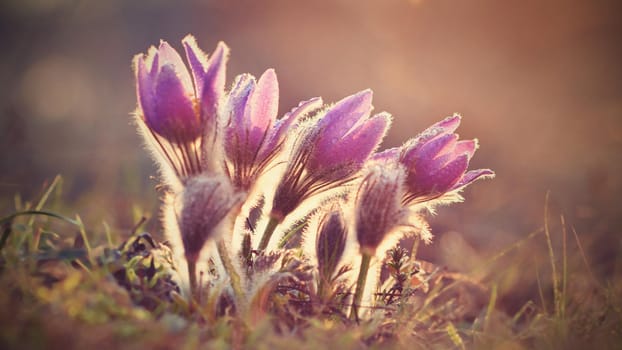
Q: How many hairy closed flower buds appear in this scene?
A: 3